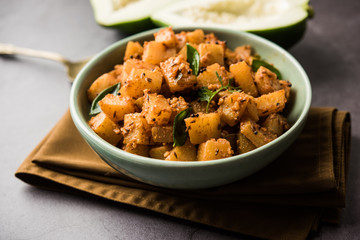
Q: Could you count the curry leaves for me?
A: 4